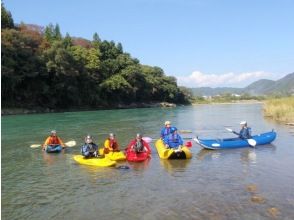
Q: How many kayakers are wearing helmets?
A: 7